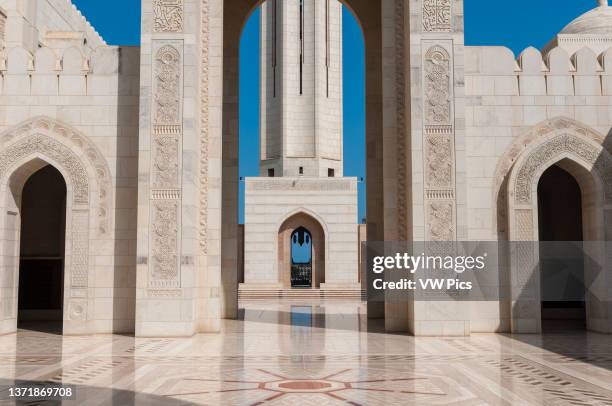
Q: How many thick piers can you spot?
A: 2